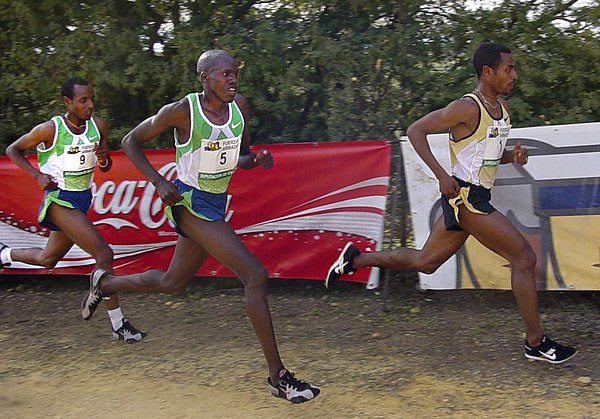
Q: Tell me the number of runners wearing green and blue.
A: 2